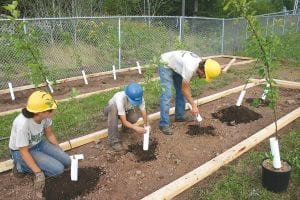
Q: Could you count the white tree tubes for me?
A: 11